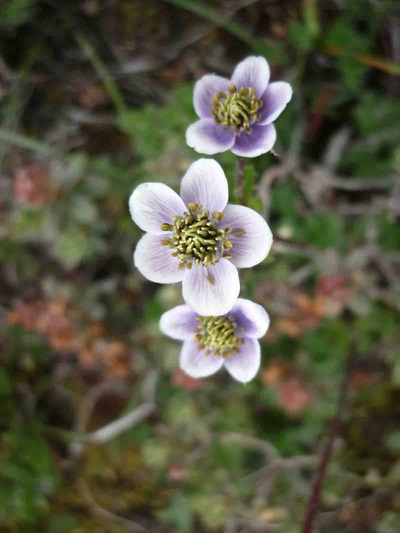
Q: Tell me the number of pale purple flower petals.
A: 14